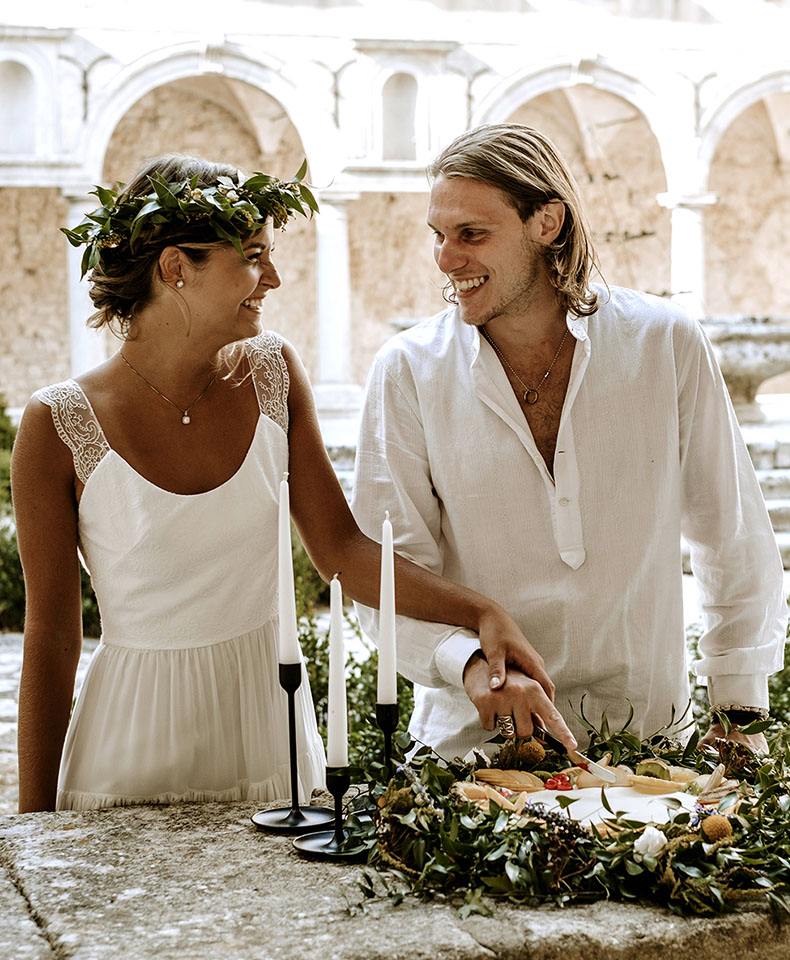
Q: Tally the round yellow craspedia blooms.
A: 2